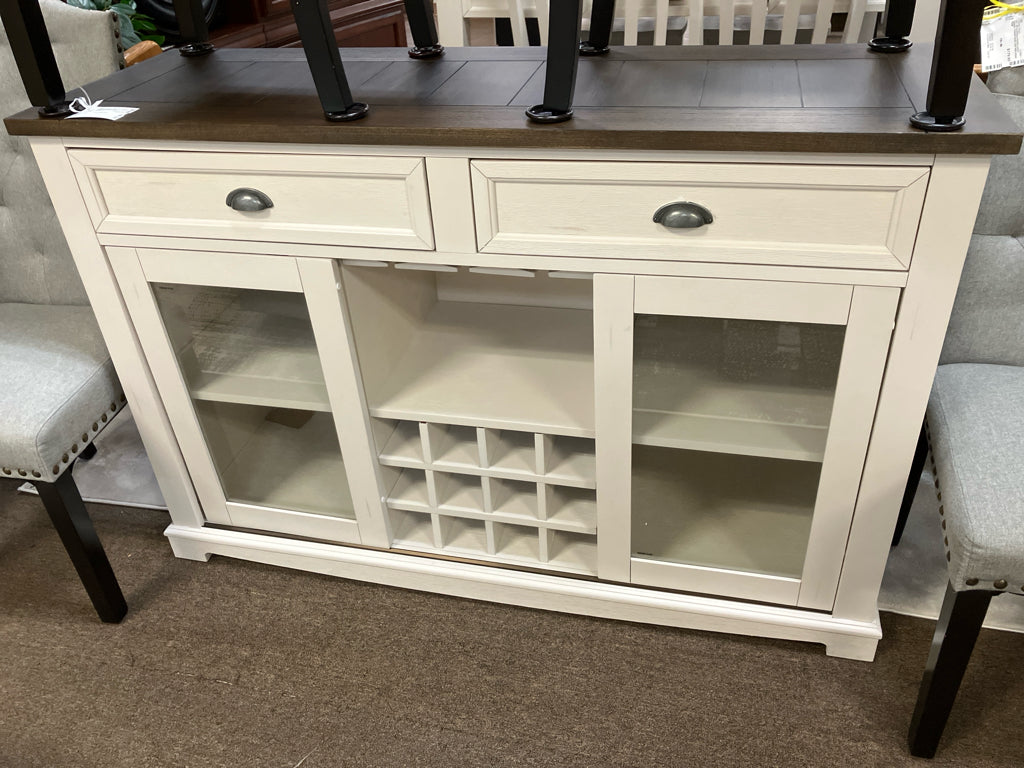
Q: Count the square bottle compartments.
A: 12